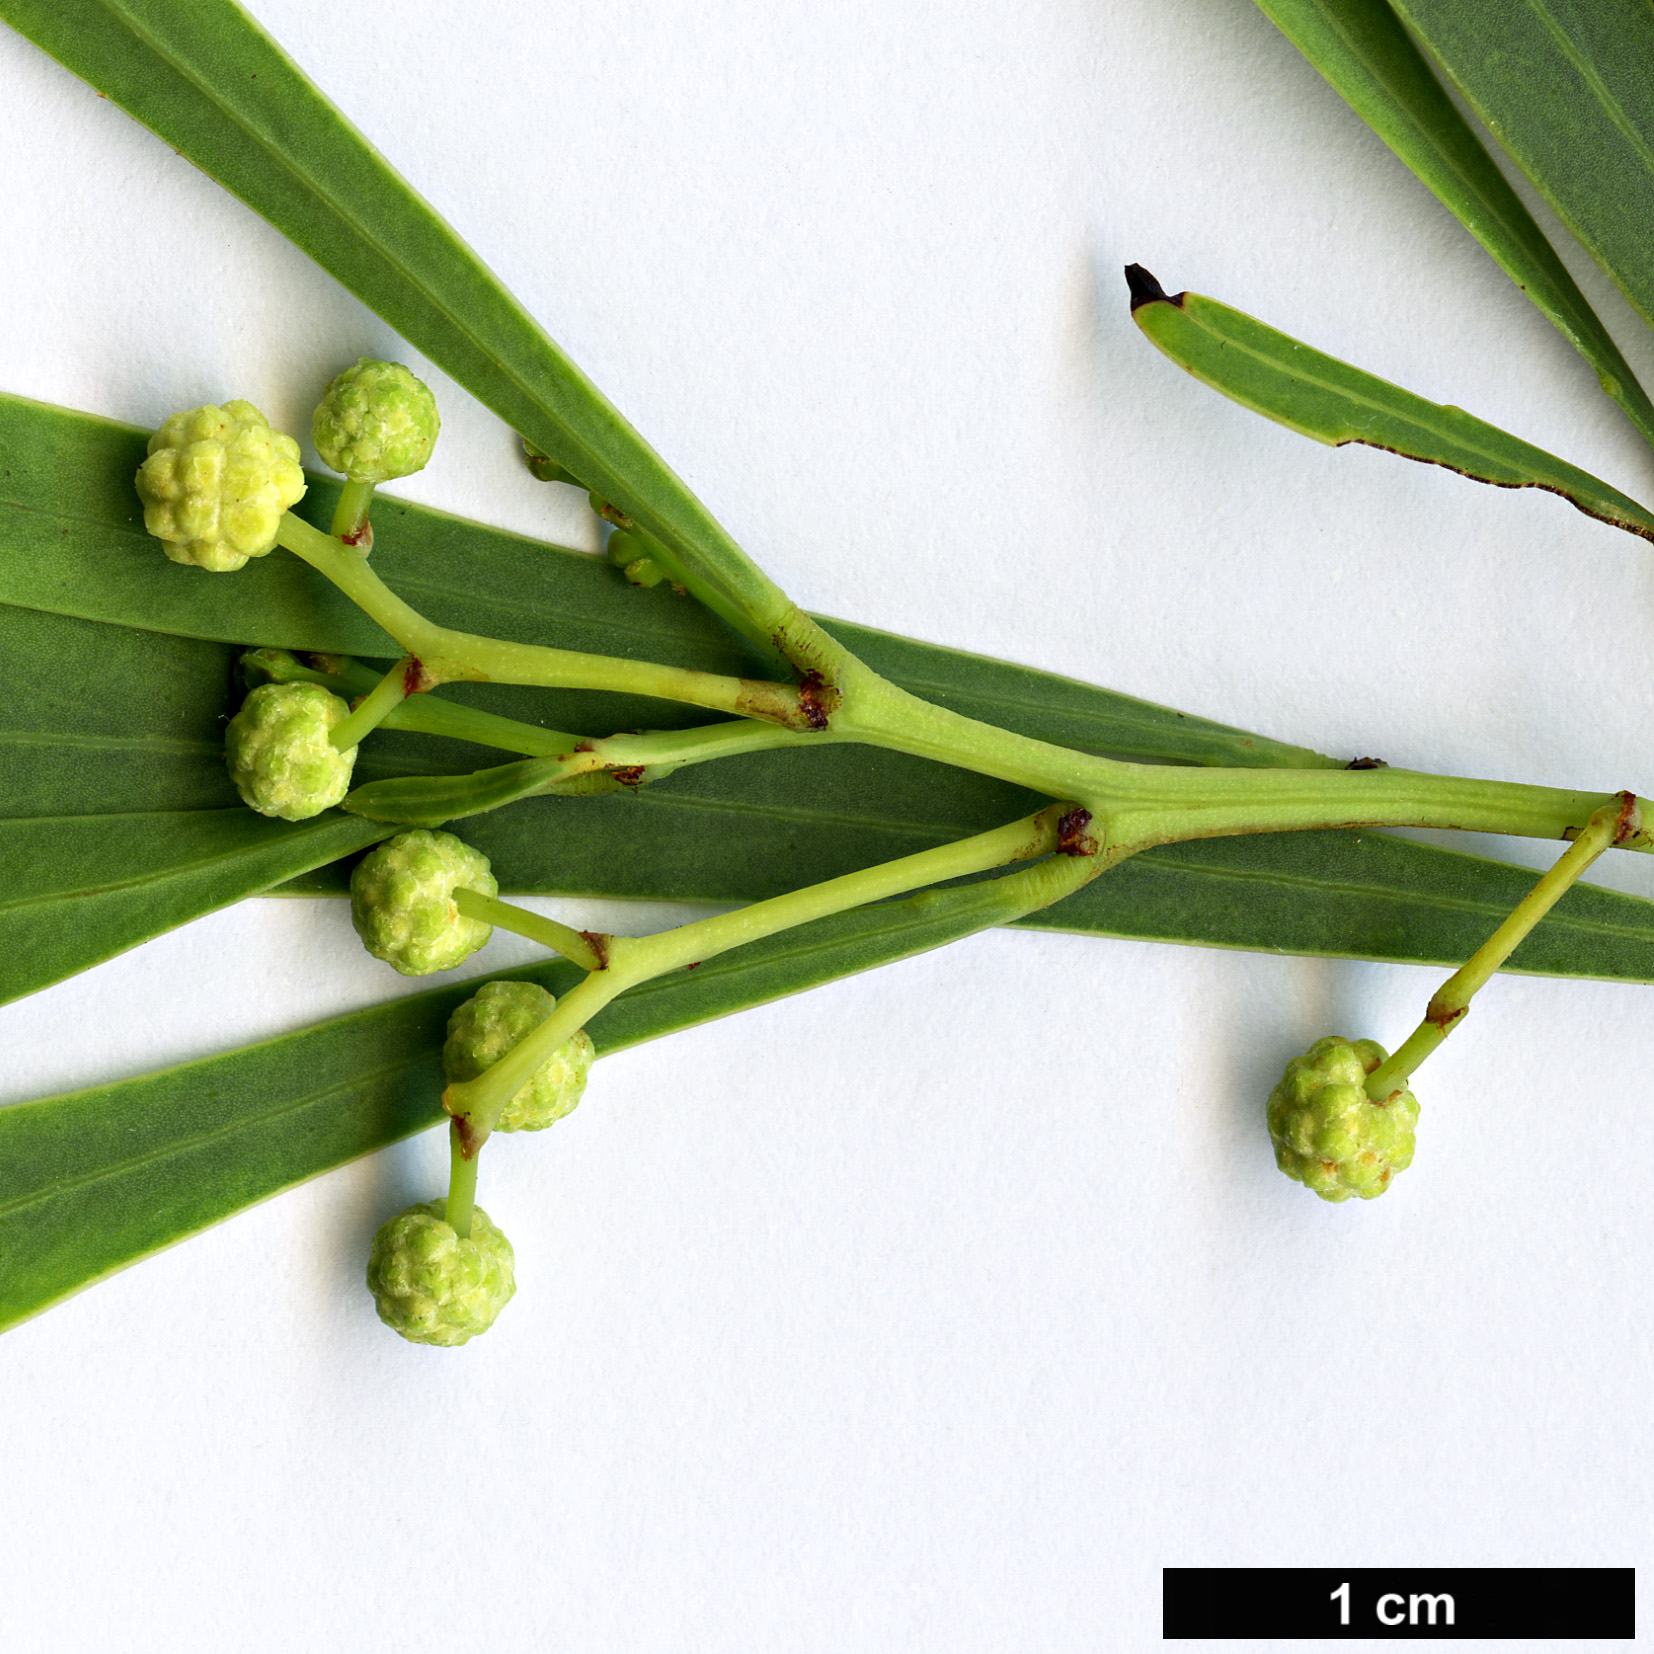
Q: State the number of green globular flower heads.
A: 7